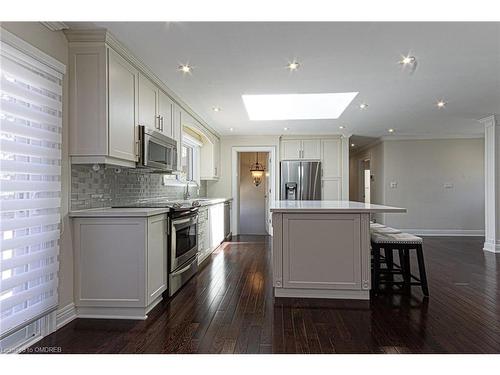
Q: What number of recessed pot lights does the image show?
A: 11